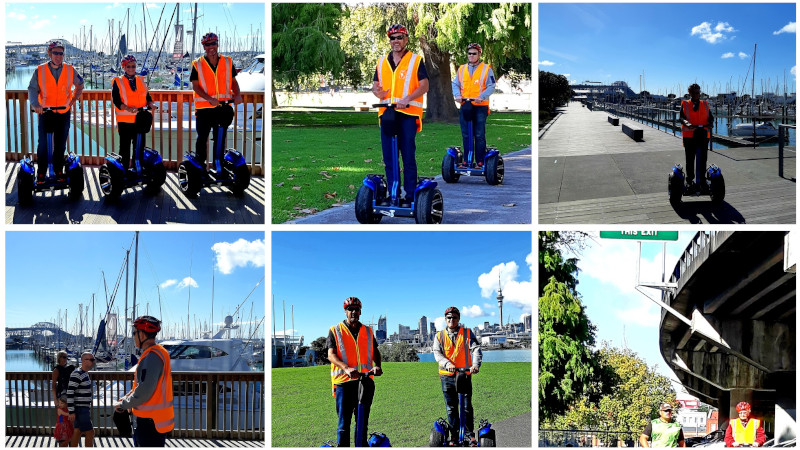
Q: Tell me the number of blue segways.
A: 8